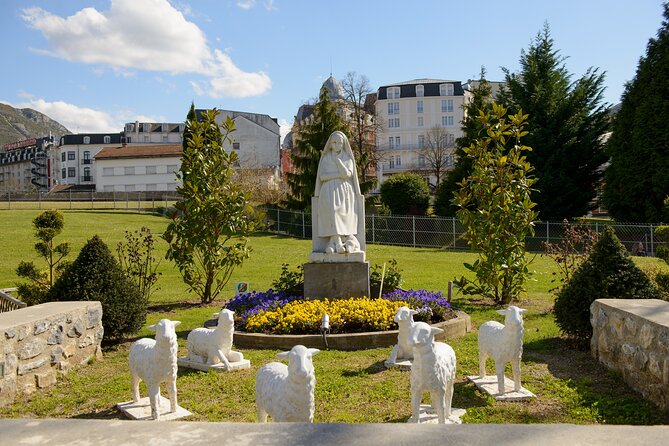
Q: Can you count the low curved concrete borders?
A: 1